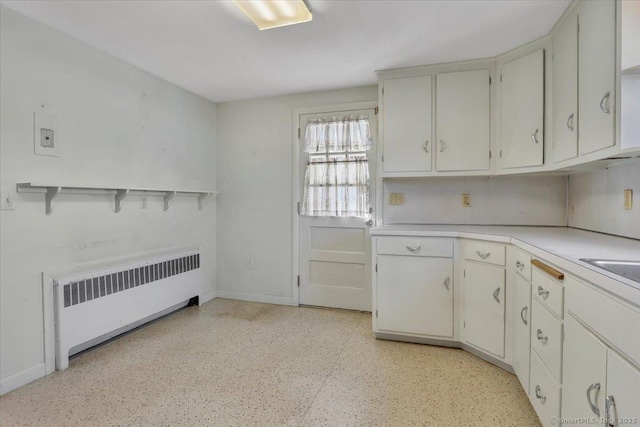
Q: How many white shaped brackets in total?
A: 4